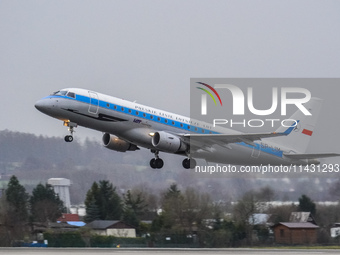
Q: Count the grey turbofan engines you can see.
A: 2